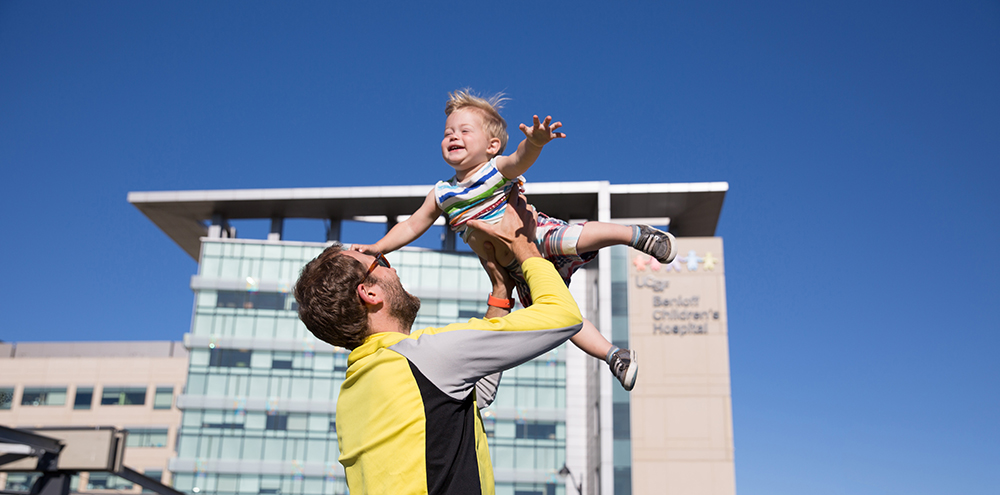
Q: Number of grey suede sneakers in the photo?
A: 2